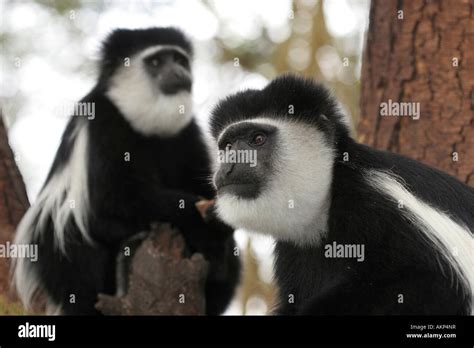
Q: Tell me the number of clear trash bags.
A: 0